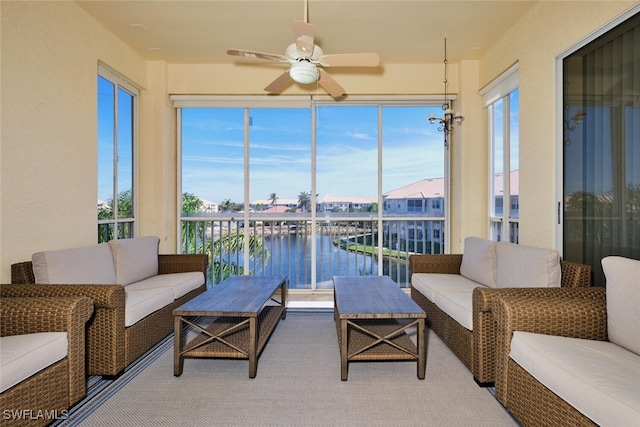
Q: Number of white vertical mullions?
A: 5